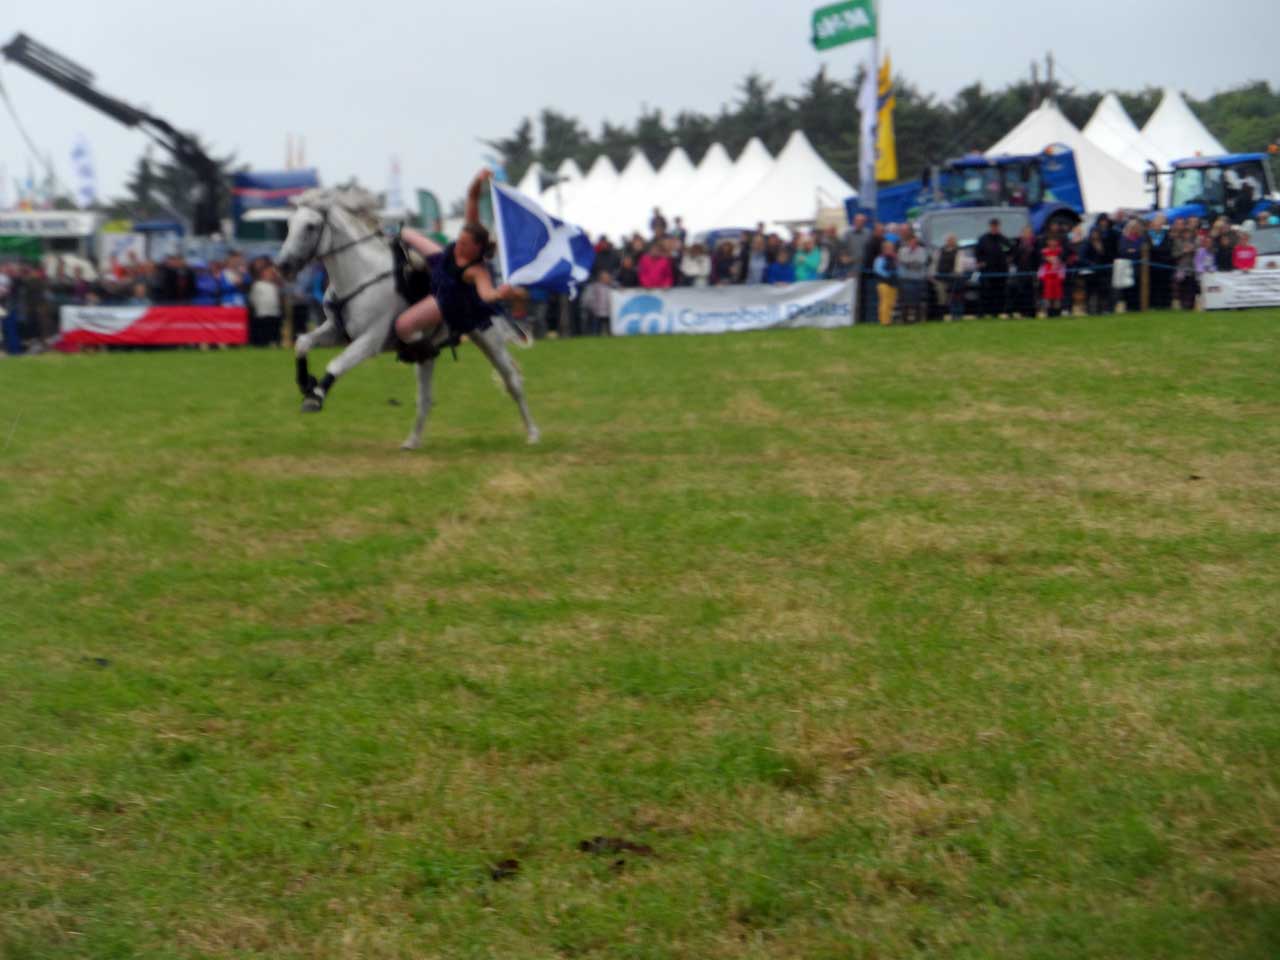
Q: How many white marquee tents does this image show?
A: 11